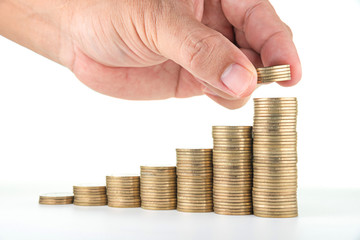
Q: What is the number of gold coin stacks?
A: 7